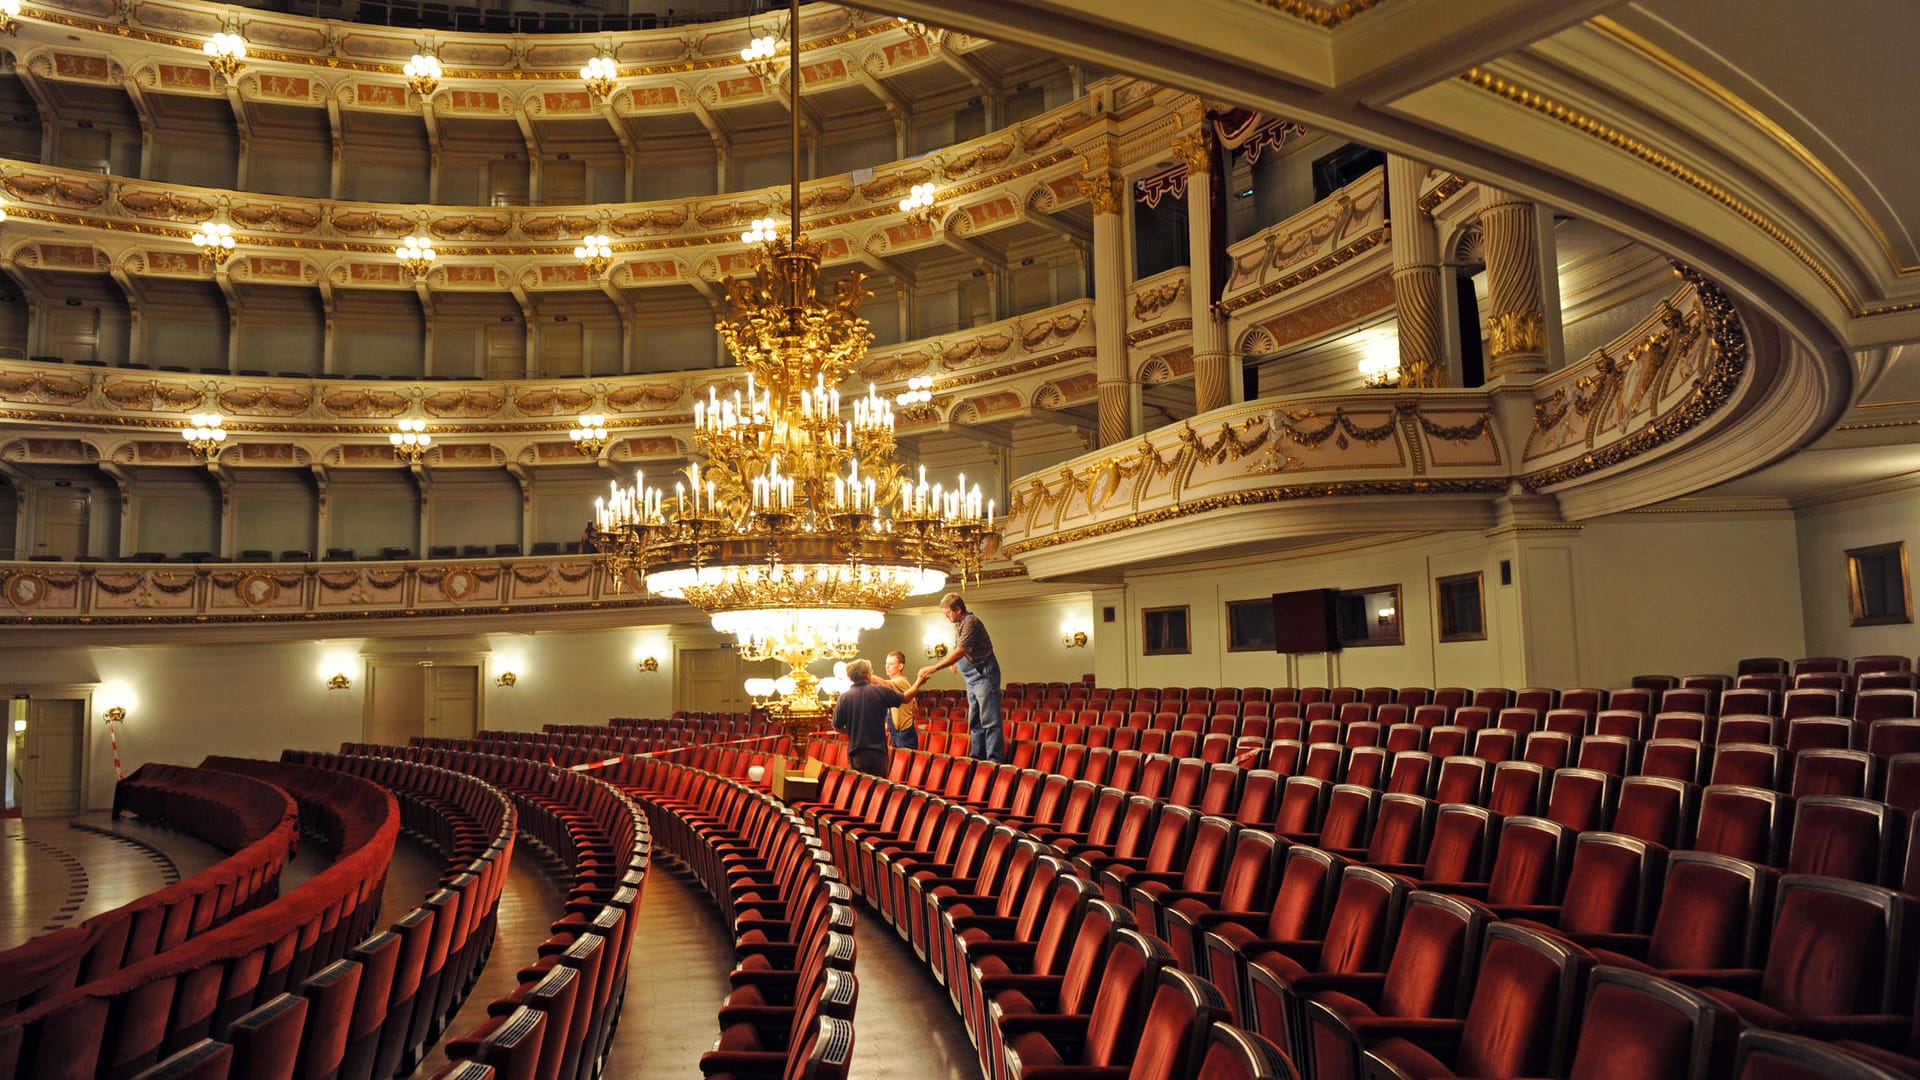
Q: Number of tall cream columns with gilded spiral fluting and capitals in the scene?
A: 4